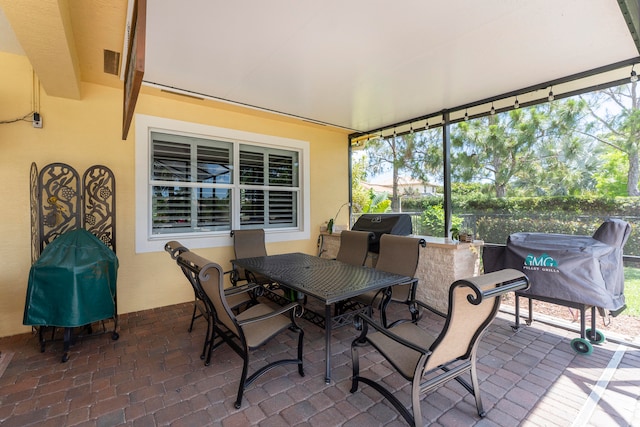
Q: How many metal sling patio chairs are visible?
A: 6